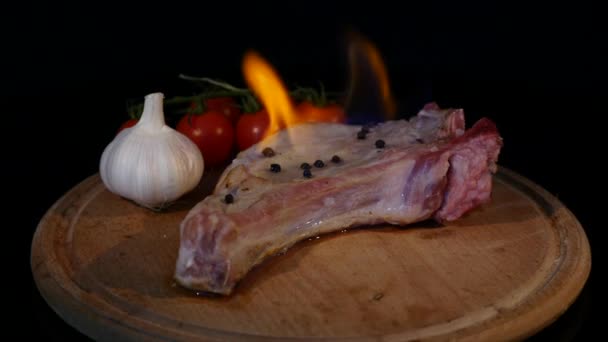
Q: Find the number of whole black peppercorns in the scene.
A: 10